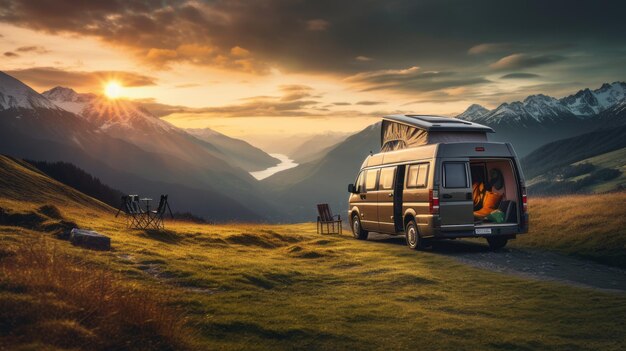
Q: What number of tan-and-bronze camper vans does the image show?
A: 1